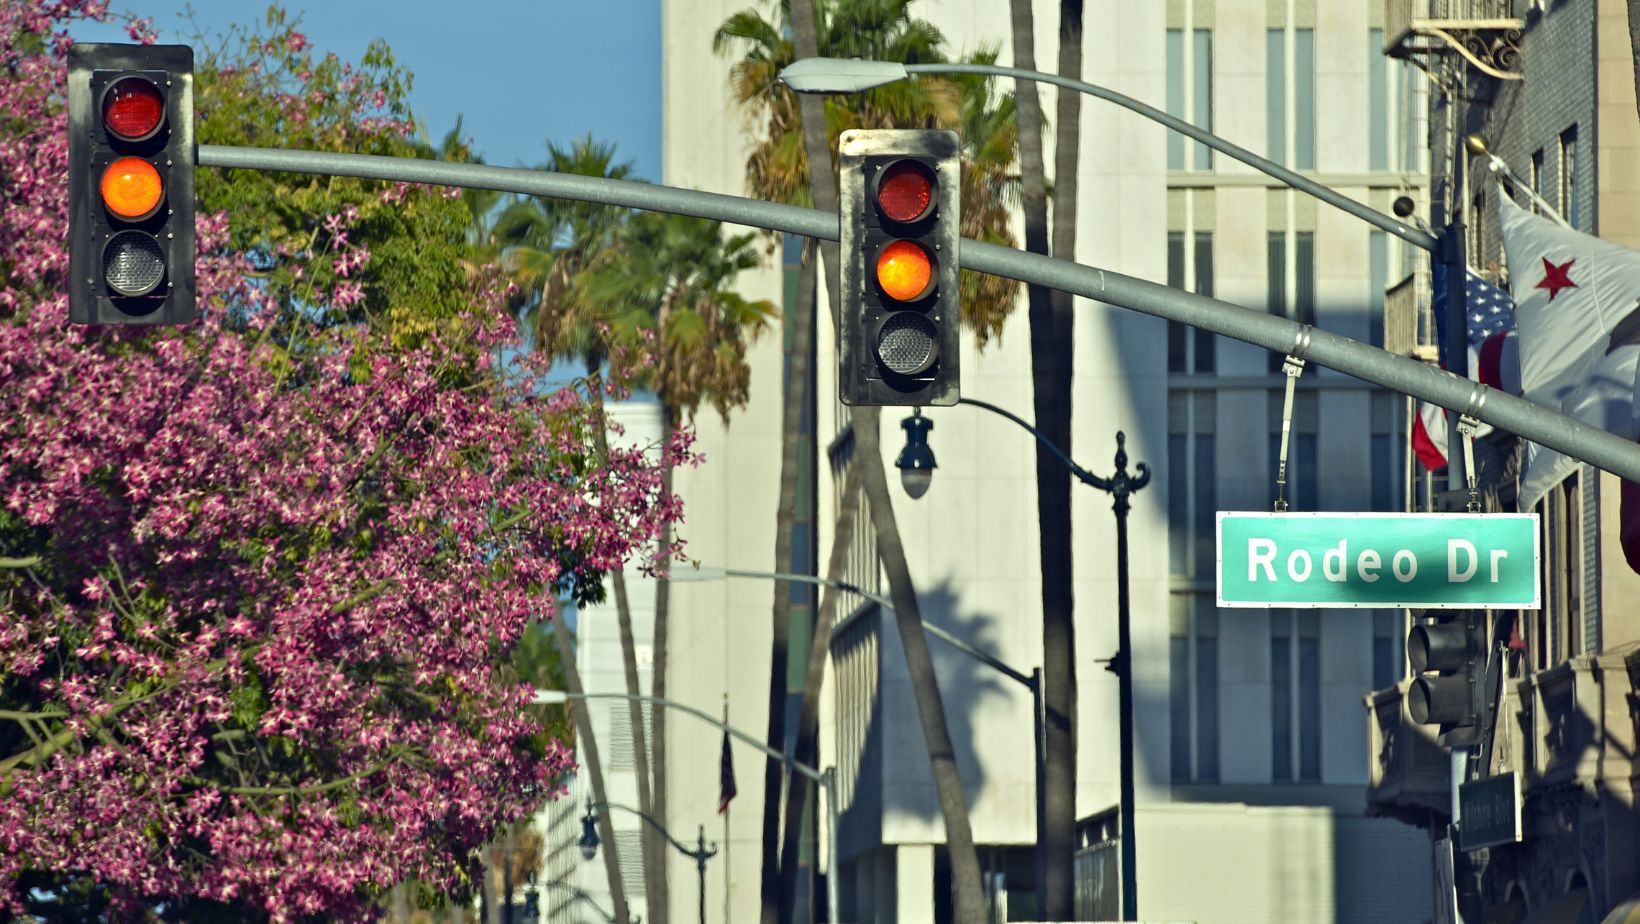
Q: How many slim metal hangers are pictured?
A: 2